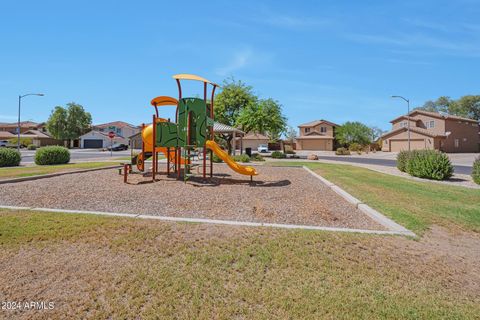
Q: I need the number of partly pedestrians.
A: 0